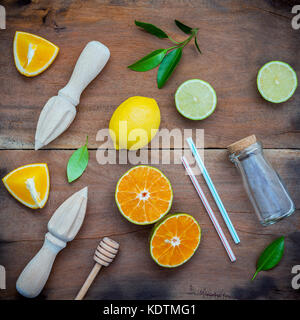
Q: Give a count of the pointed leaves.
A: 7